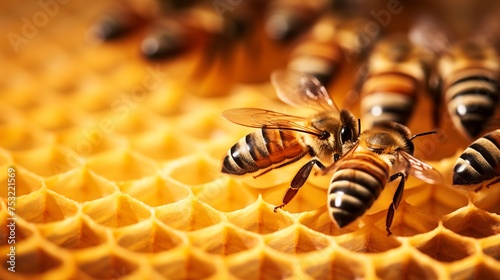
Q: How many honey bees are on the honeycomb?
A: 9